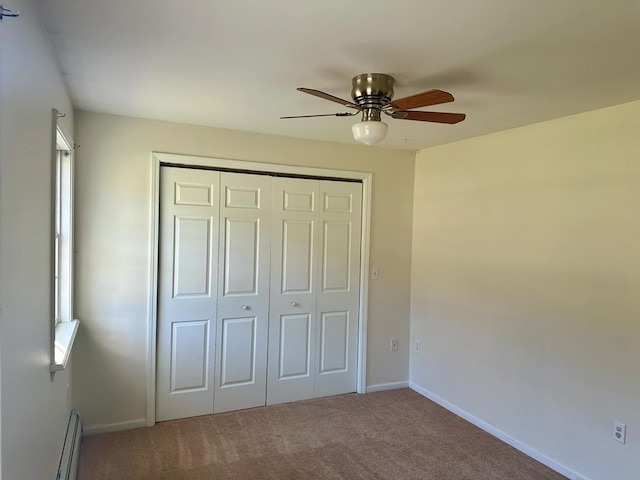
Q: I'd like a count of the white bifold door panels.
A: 4